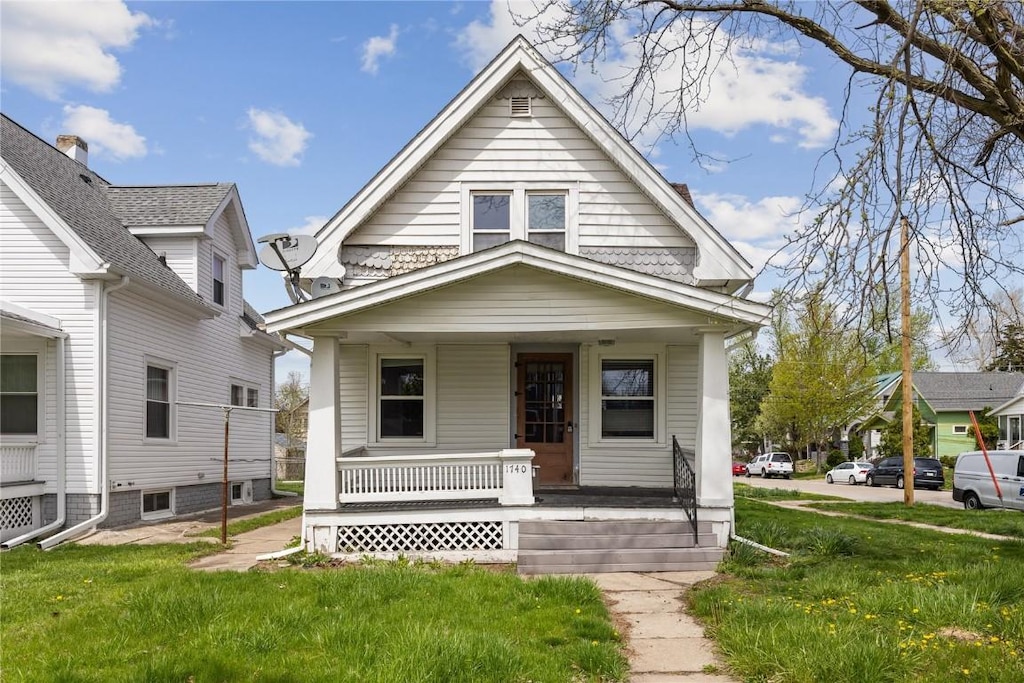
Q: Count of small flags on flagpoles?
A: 0